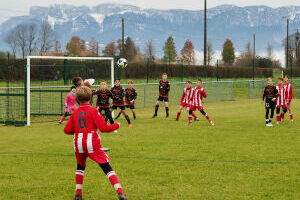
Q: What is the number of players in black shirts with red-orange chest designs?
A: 5